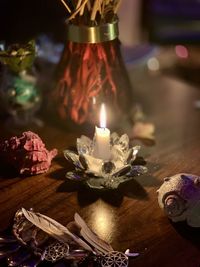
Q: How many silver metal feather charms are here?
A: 2